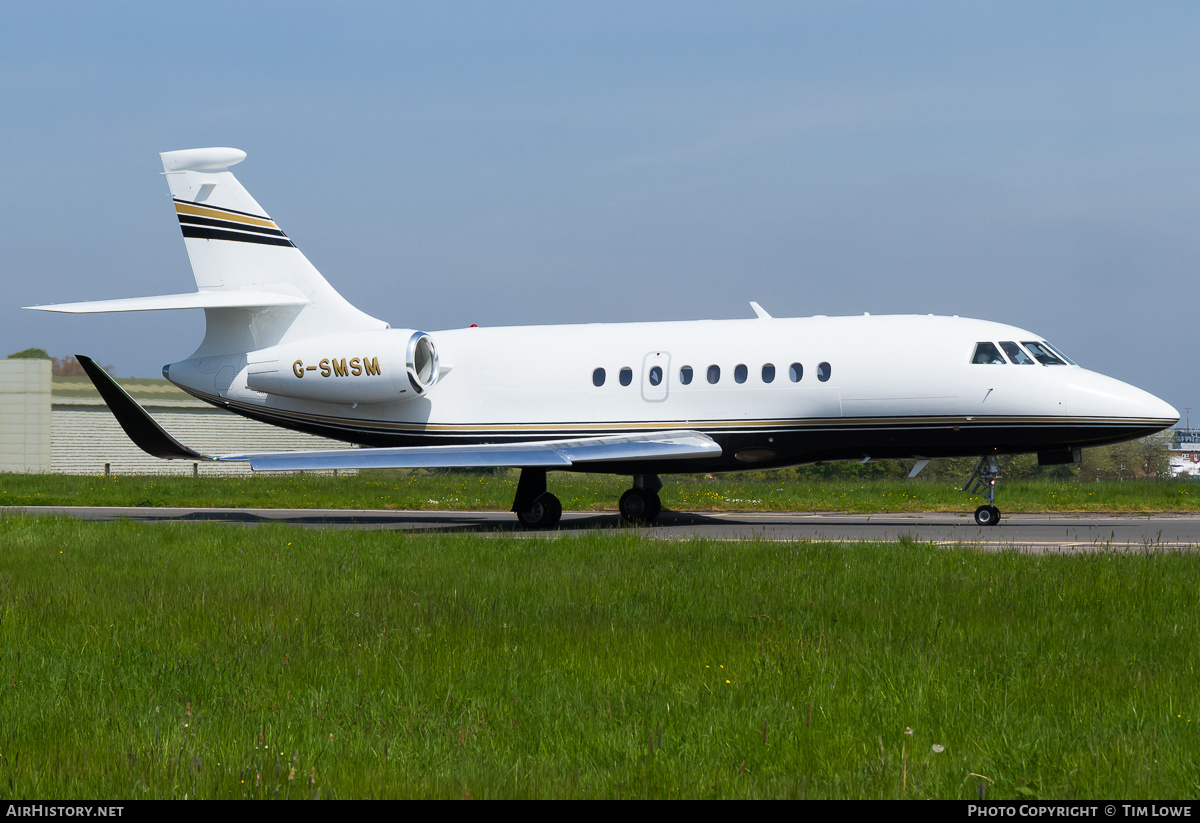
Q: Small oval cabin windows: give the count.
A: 9